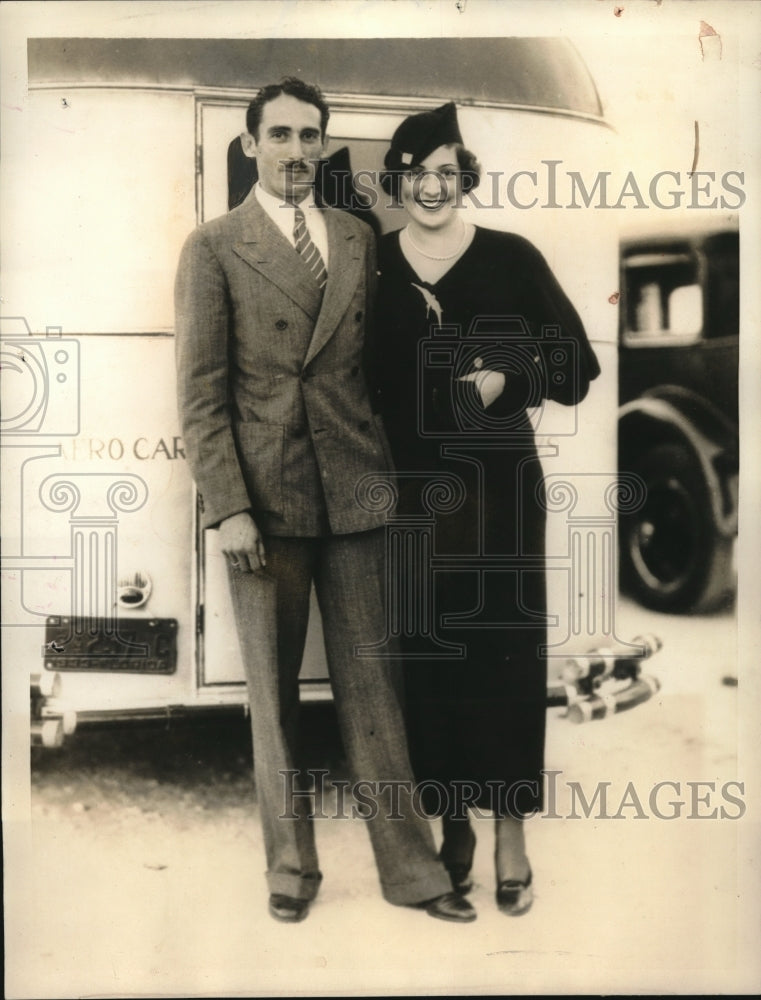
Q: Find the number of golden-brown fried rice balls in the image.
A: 0